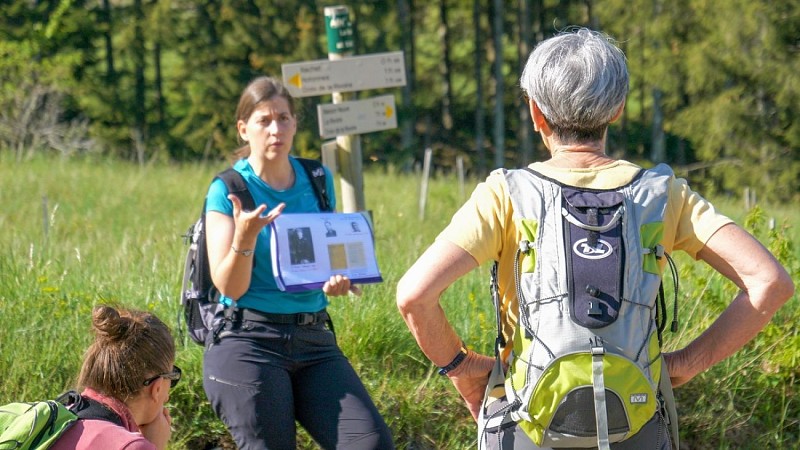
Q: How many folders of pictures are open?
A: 1